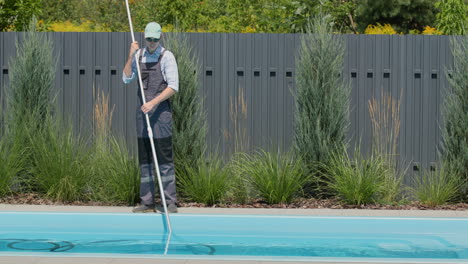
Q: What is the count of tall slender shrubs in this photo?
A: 4